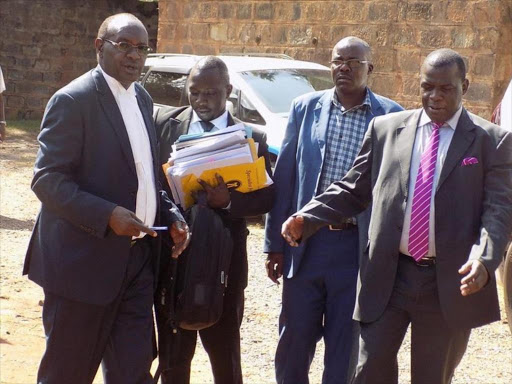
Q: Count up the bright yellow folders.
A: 1